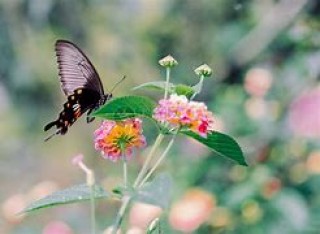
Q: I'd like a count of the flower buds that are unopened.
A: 2